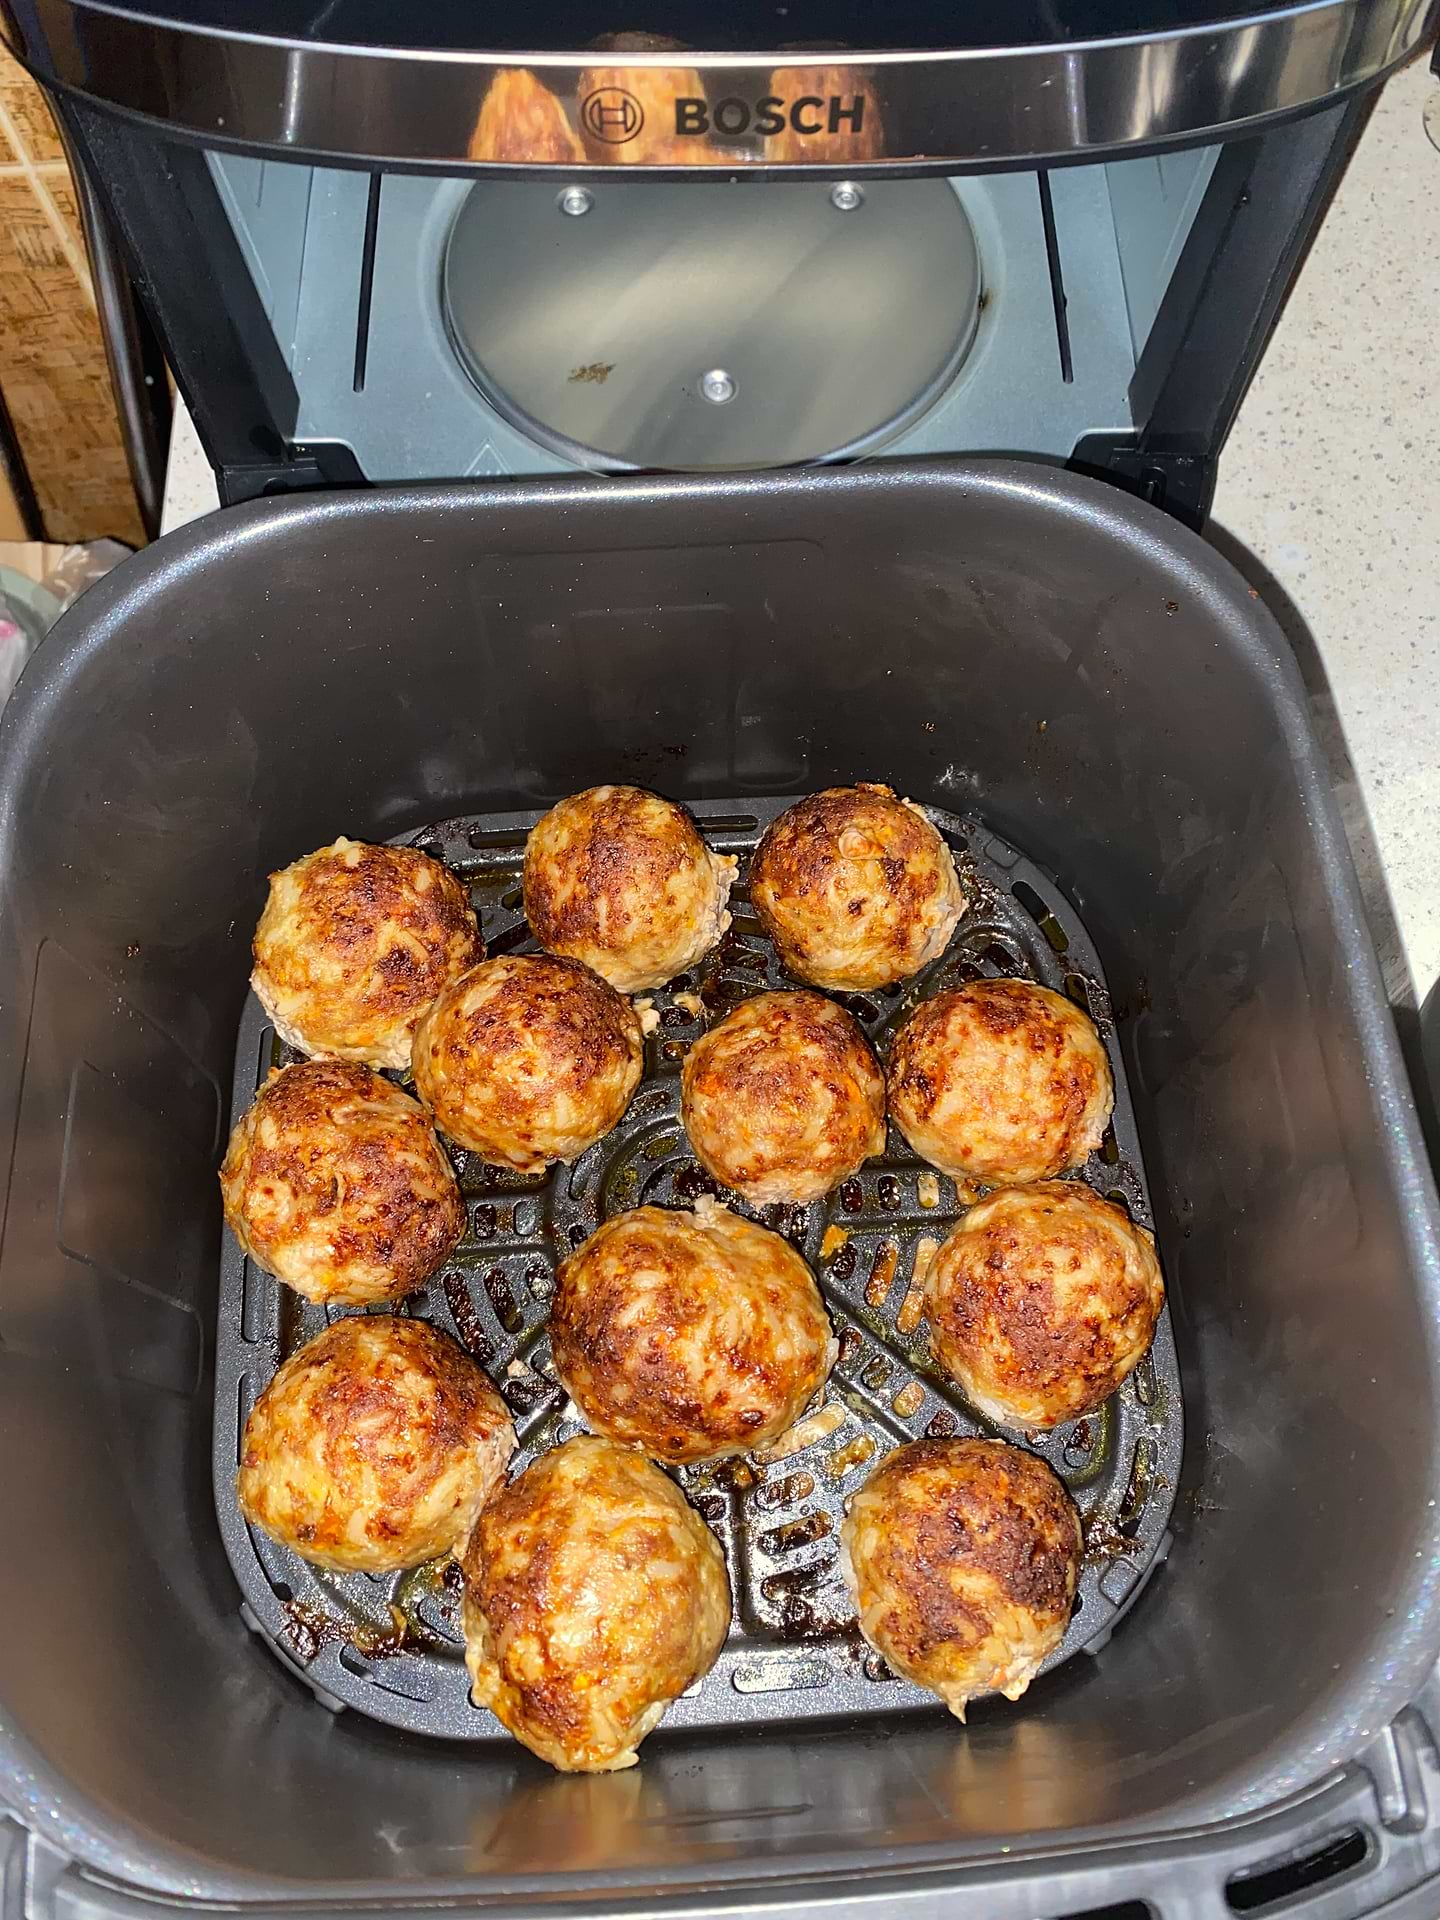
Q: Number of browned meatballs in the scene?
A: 12